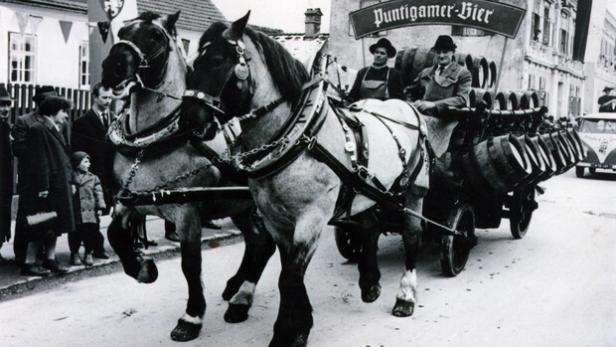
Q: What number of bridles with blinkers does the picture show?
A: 0